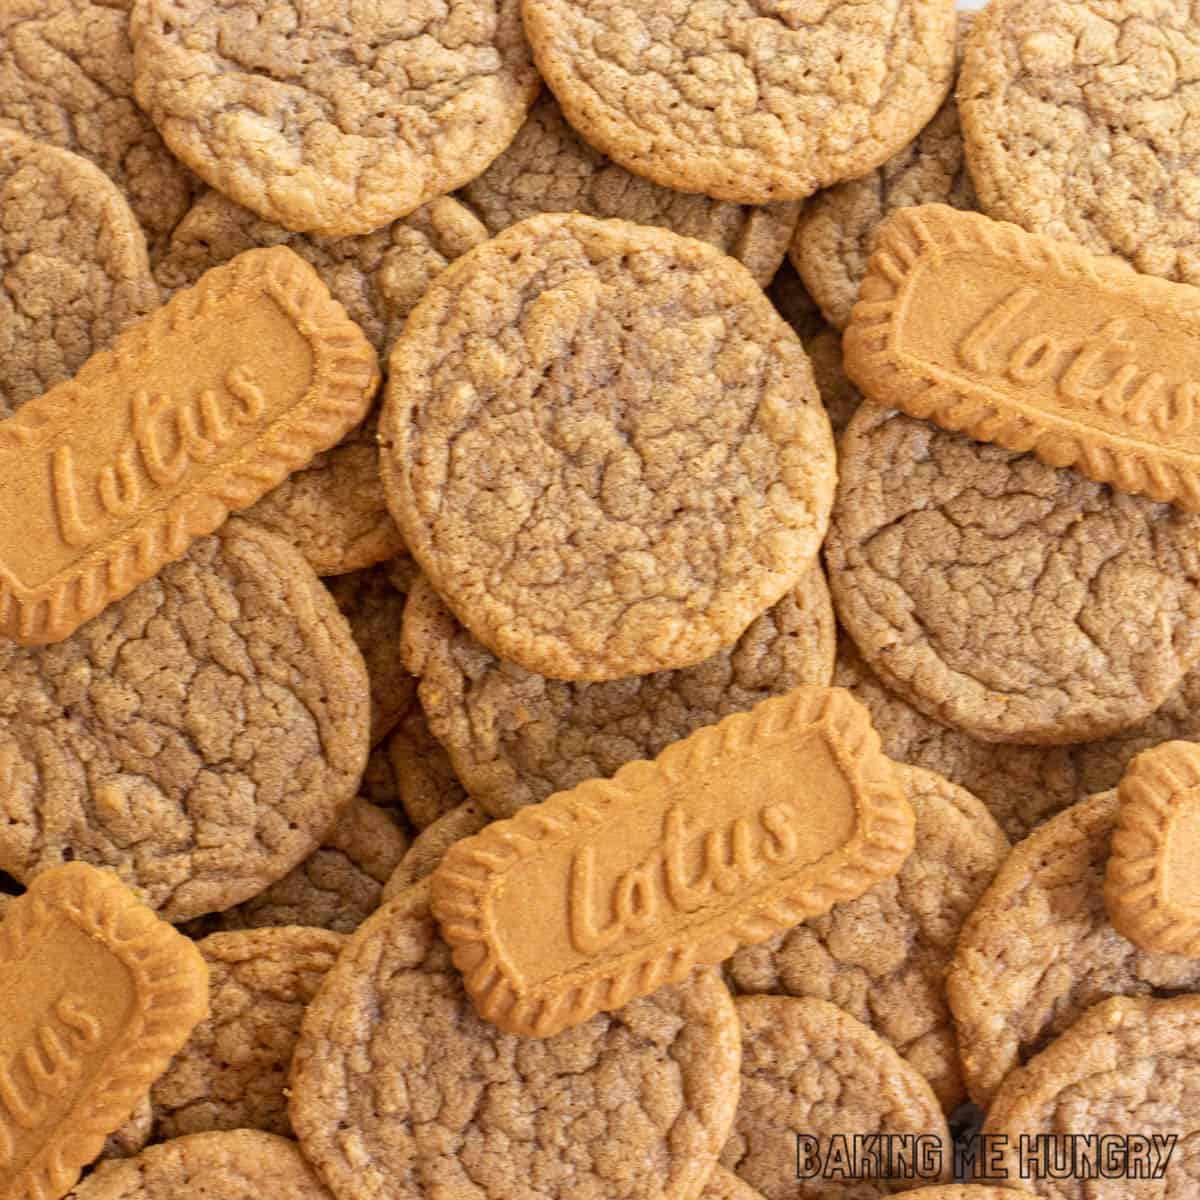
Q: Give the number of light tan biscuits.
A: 5